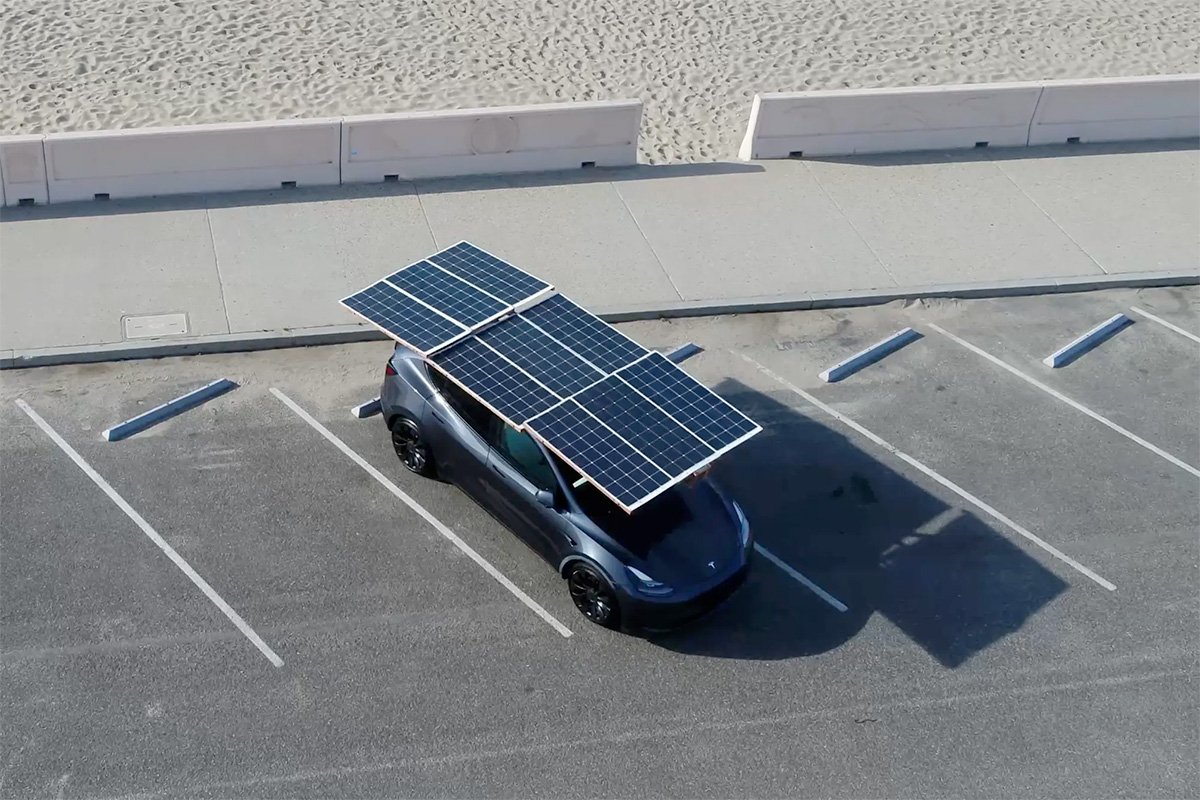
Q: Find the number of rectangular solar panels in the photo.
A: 9